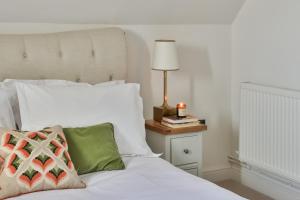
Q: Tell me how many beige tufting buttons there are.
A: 5